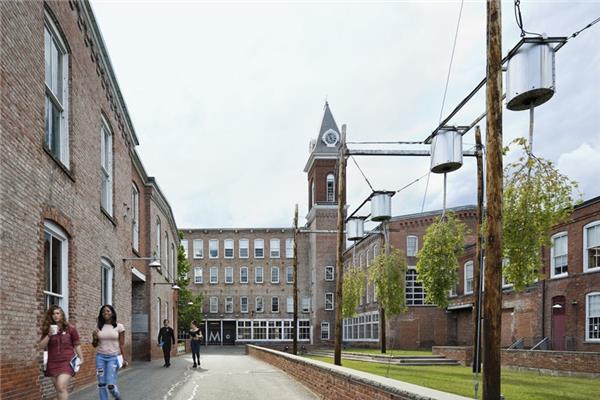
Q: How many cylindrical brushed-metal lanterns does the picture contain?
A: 4